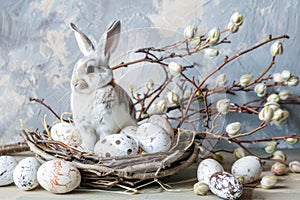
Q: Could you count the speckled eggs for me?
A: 11